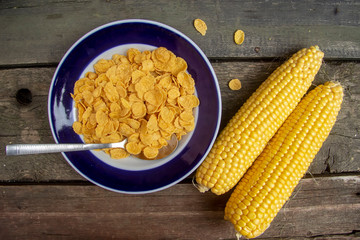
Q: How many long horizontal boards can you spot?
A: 3